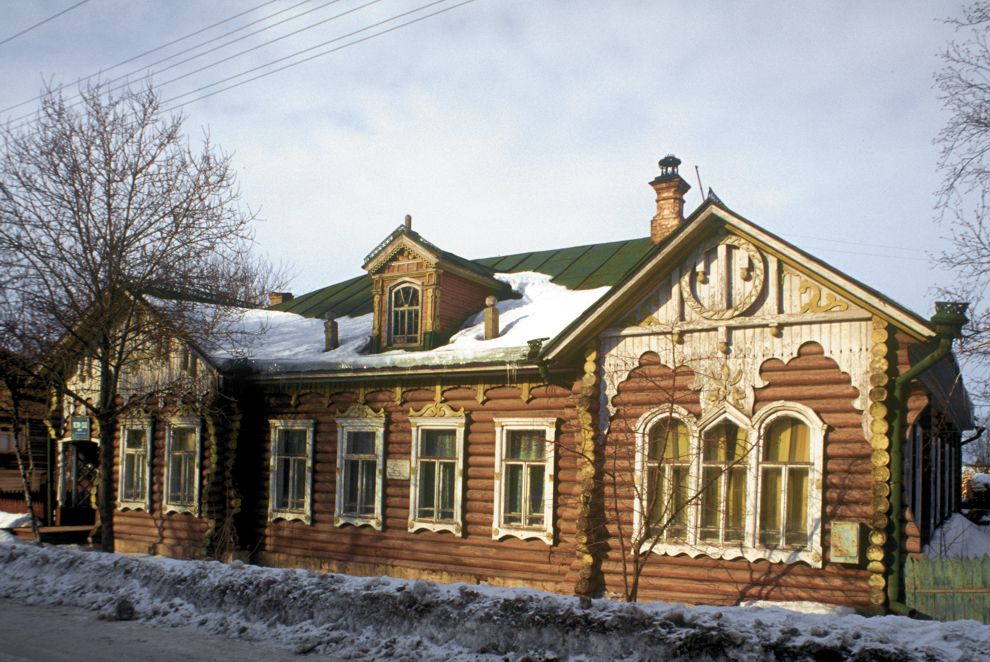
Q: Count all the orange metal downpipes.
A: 0